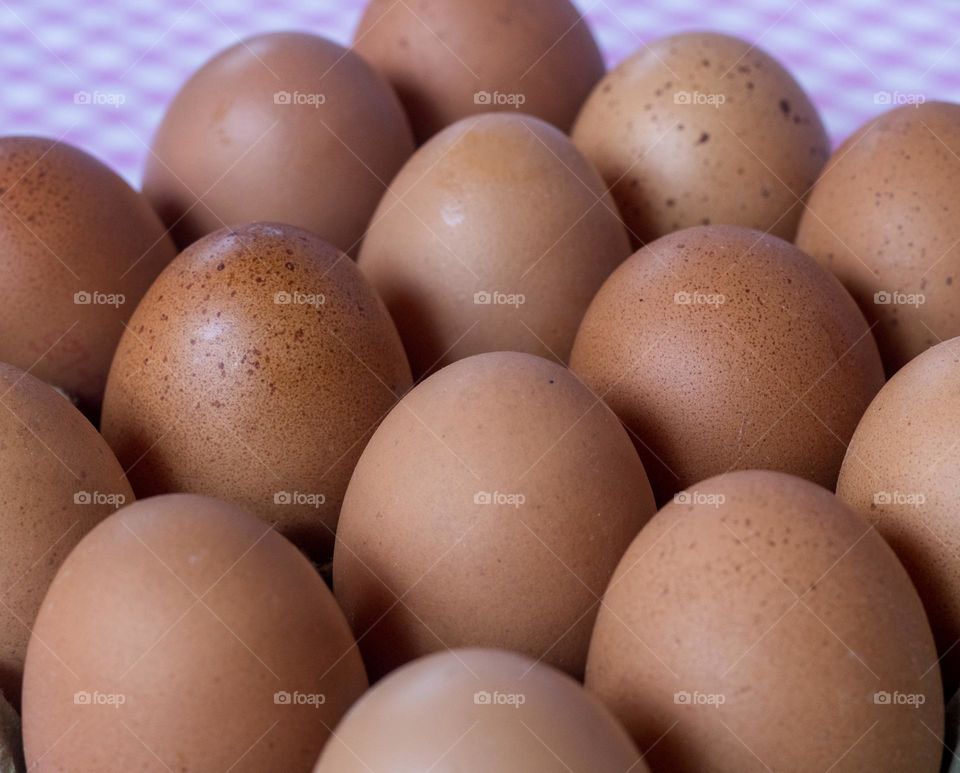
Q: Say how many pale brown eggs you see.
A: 14